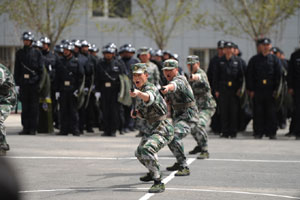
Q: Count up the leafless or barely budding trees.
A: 3